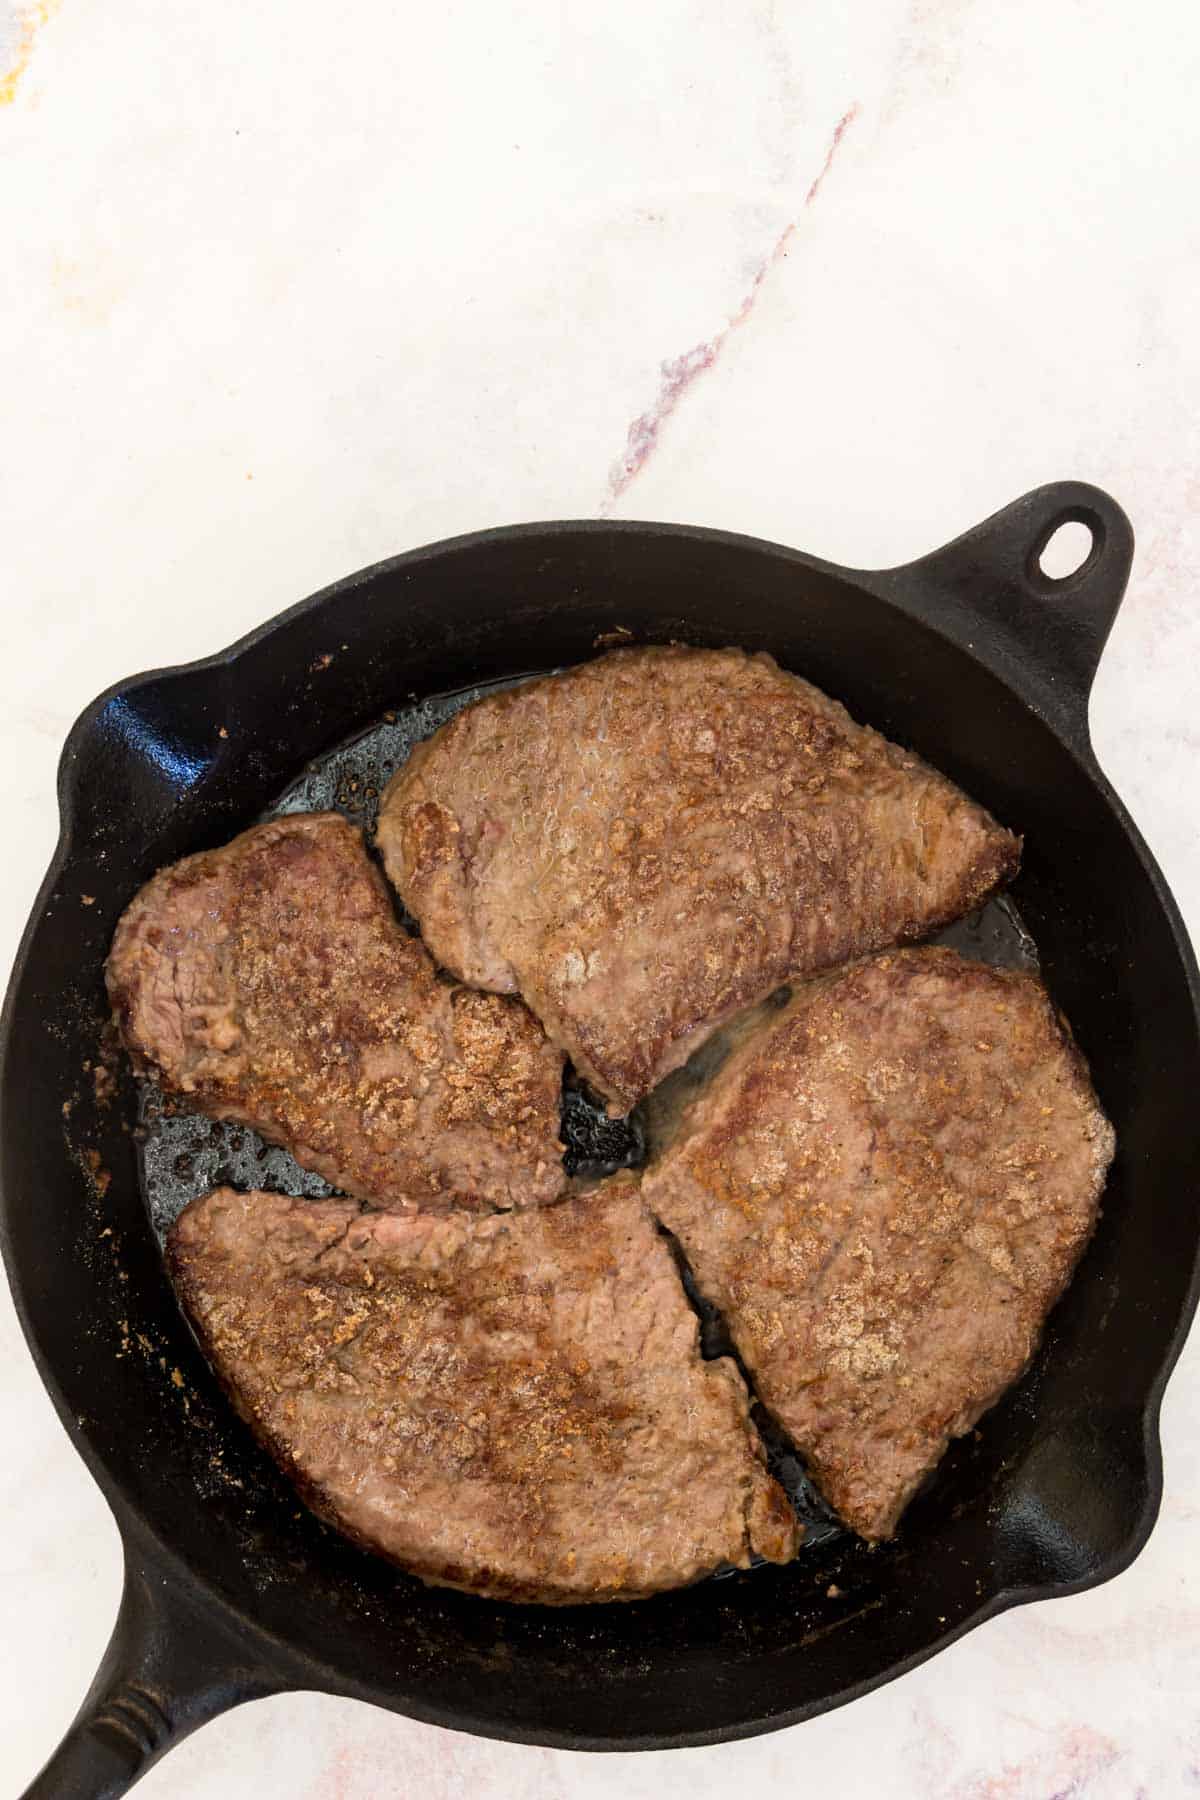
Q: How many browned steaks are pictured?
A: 4